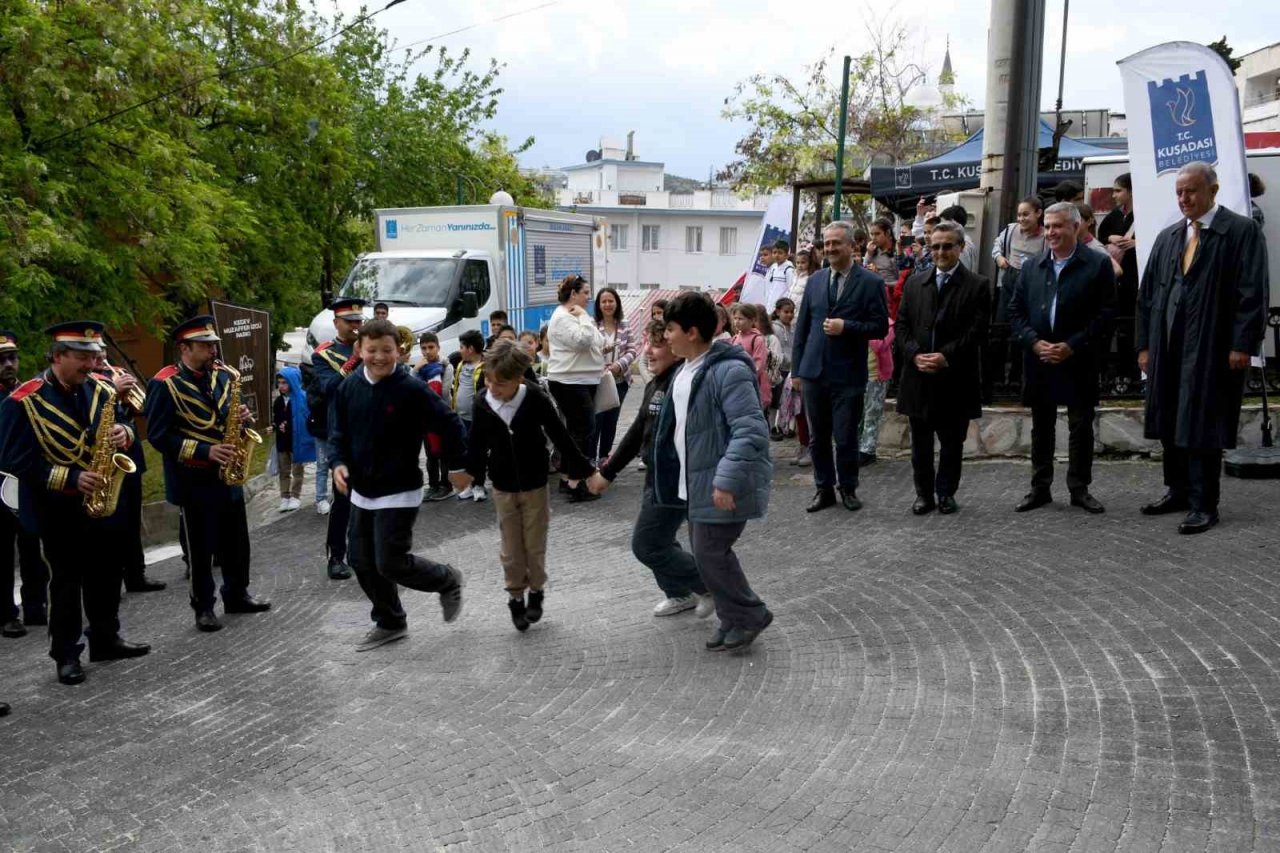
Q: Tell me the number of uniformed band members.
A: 5